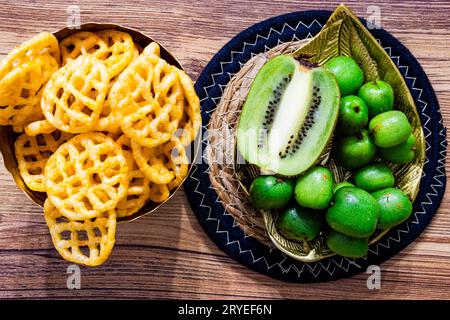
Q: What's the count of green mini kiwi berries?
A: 14